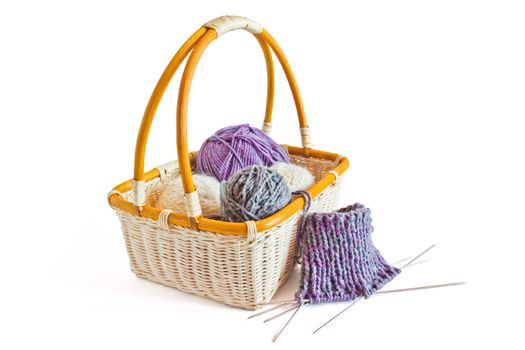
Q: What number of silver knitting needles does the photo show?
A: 5